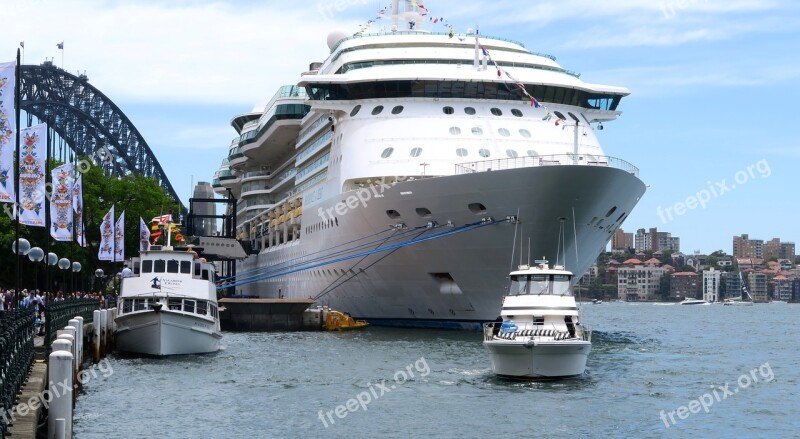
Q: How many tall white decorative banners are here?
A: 7